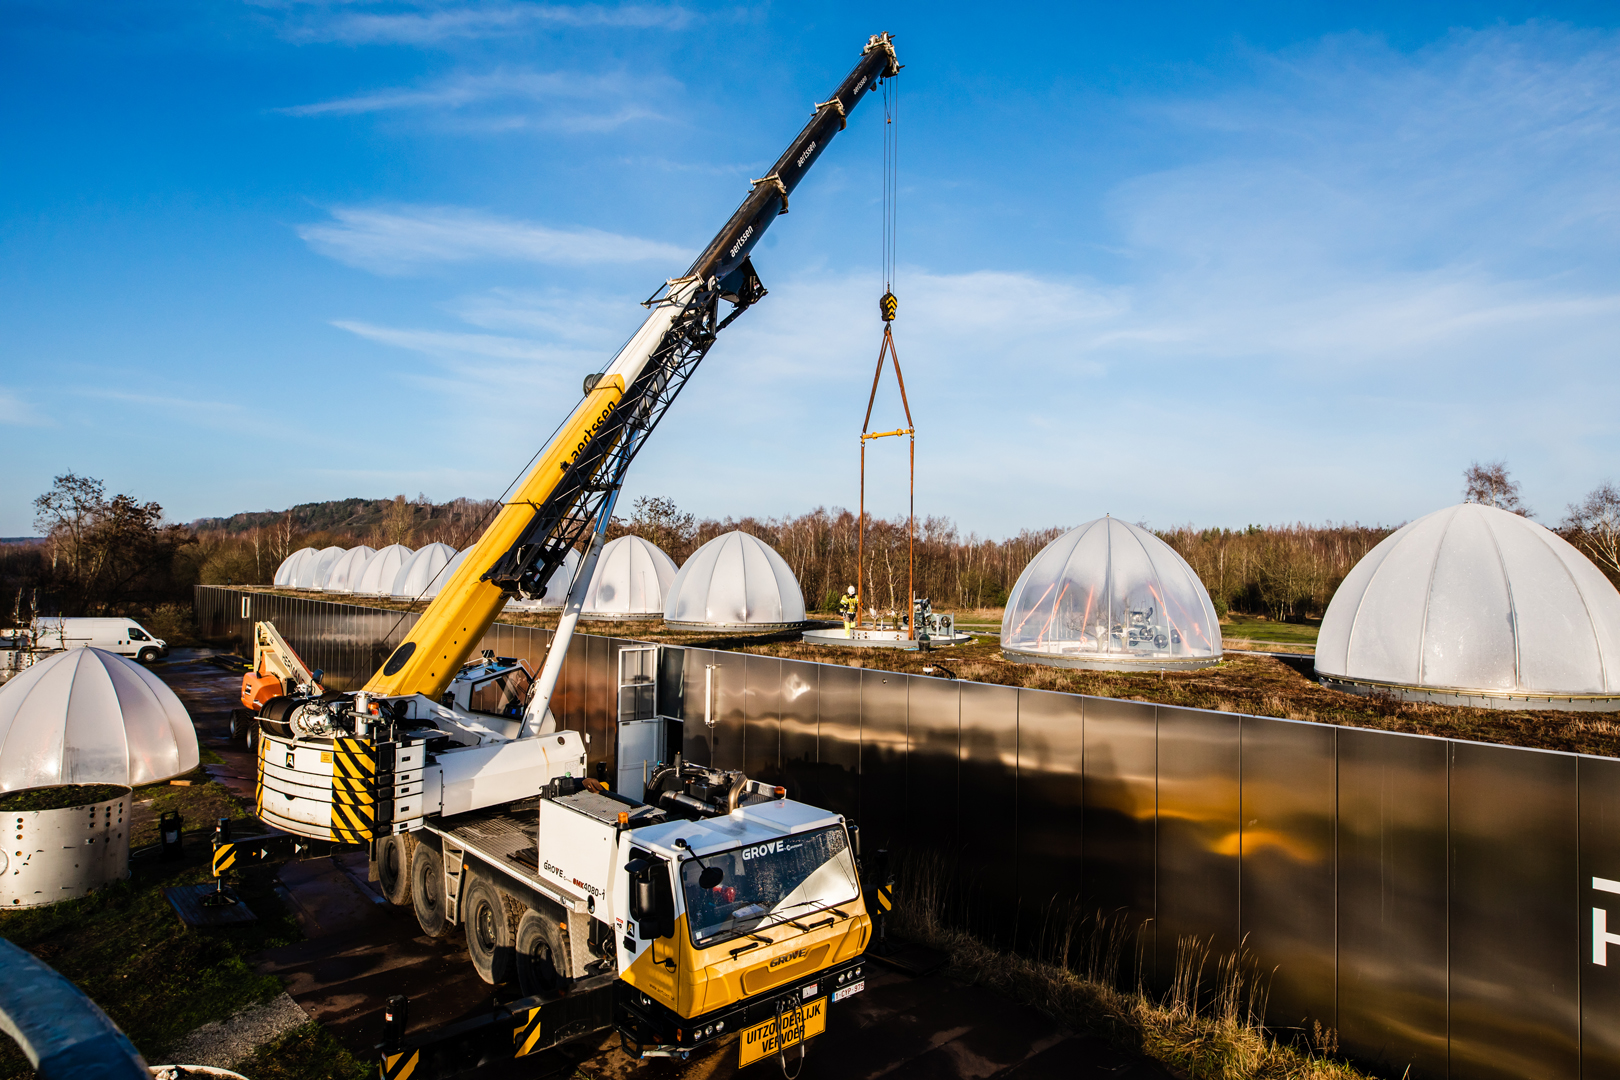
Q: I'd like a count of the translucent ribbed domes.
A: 12